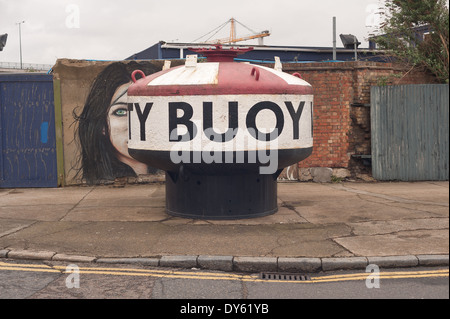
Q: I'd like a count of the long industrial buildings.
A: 1